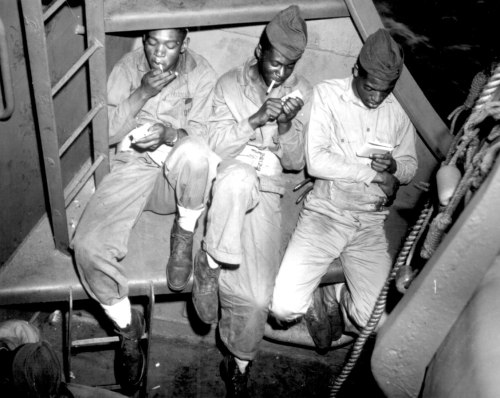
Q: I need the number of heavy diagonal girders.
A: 2